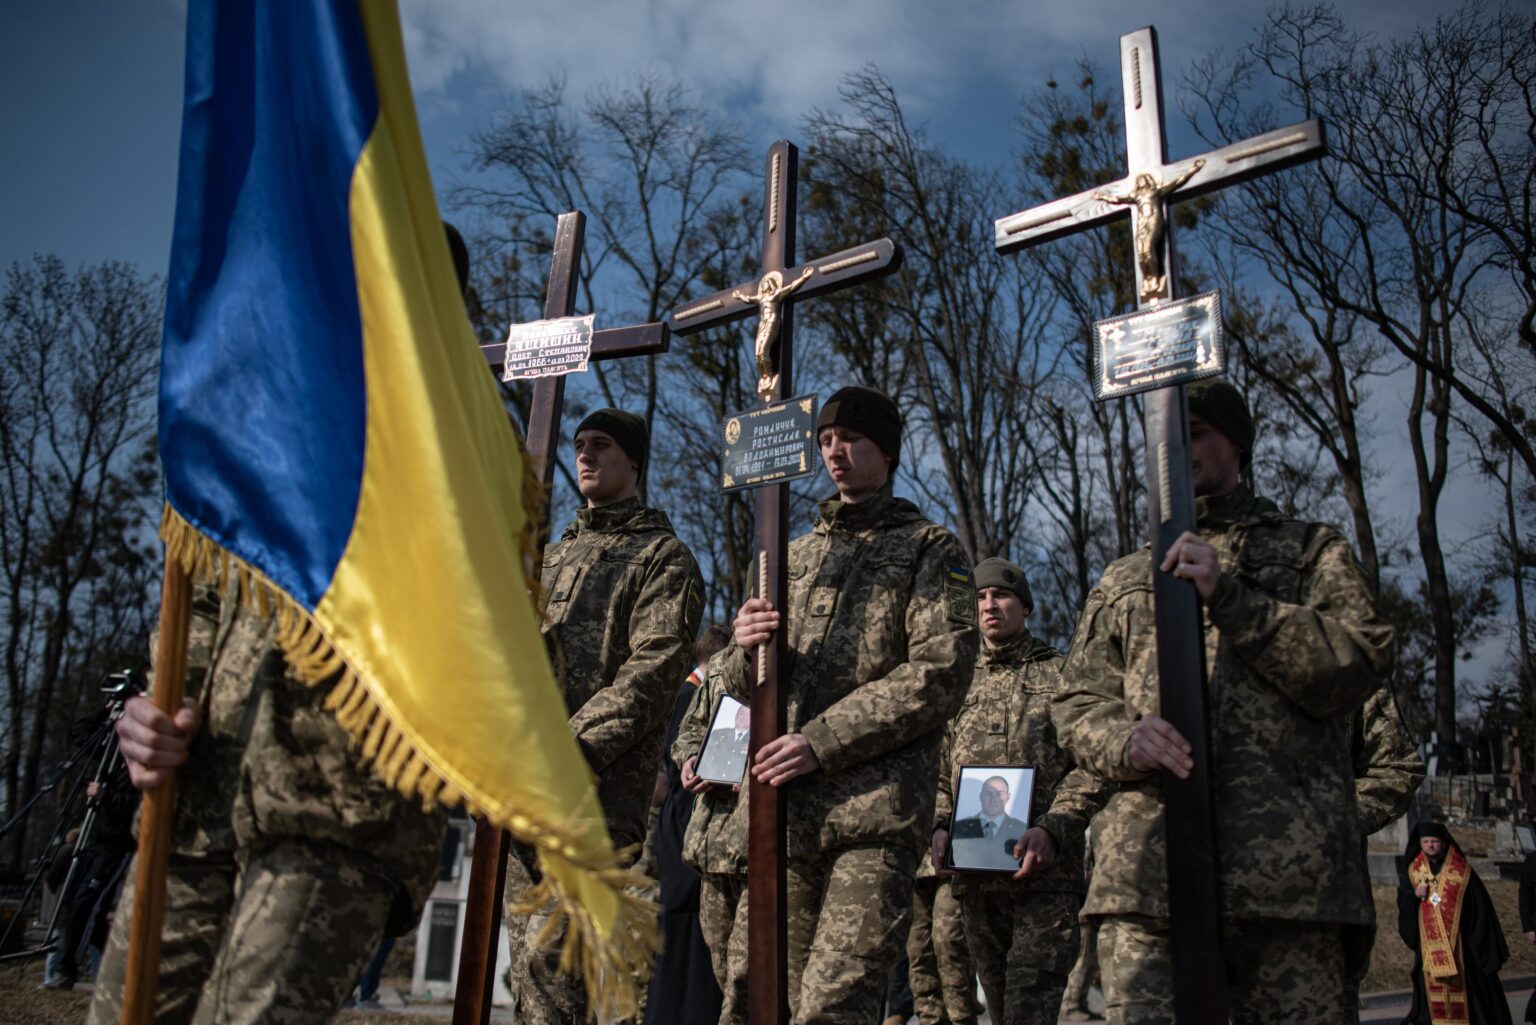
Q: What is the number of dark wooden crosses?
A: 3